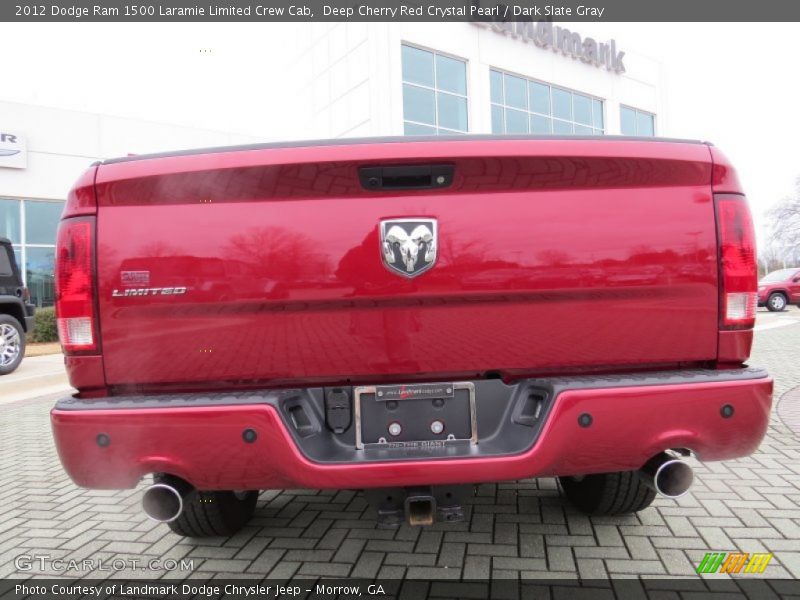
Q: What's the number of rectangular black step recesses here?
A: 2